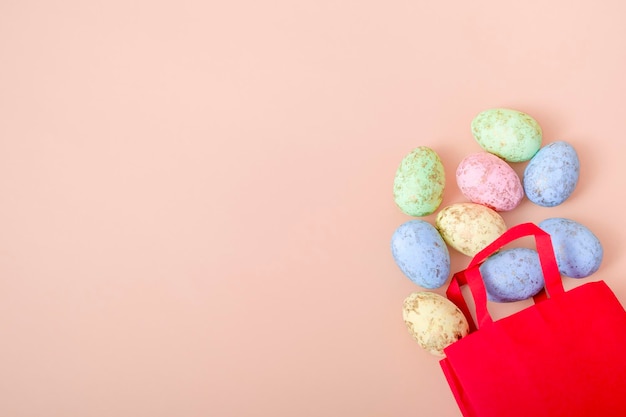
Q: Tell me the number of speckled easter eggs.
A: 9